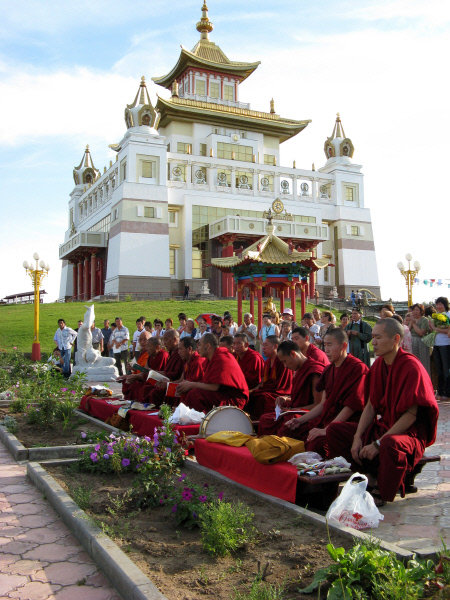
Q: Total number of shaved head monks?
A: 12